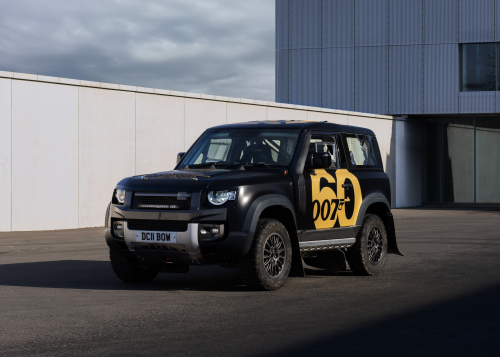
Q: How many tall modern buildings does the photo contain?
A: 1